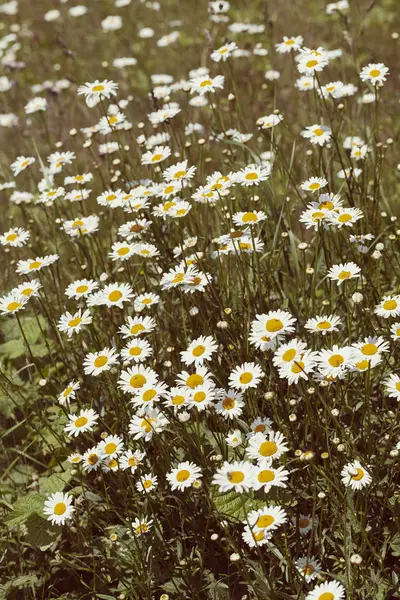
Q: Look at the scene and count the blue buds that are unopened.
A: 0